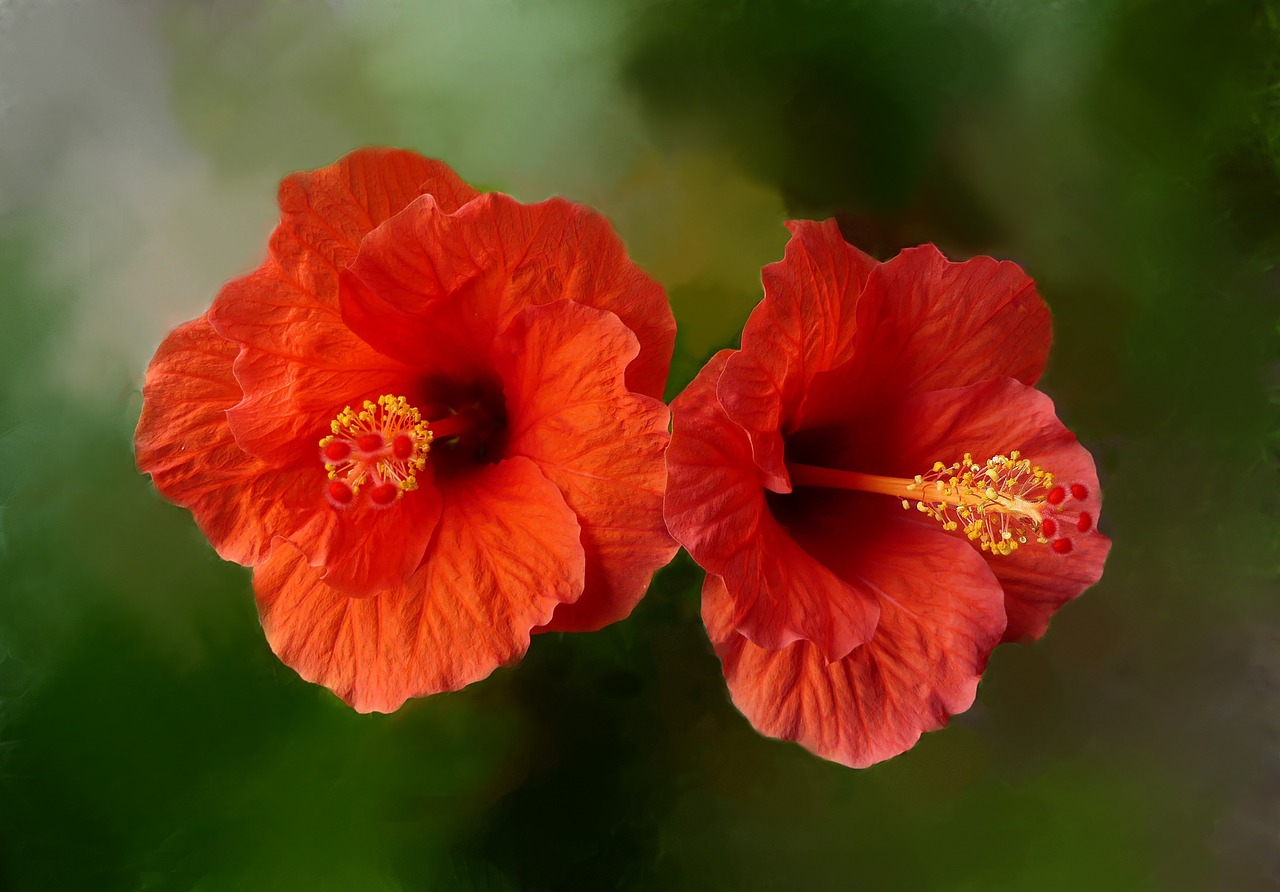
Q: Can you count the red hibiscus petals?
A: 10